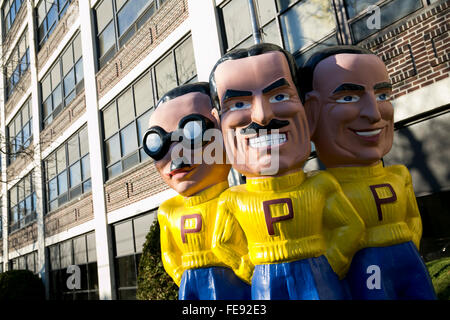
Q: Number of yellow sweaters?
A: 3